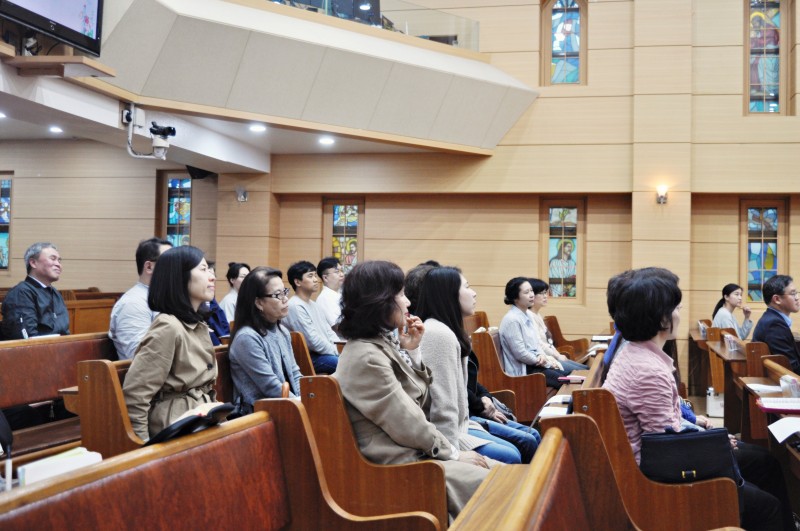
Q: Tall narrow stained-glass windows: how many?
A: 7